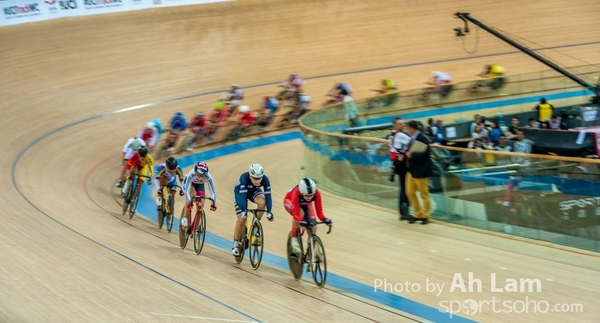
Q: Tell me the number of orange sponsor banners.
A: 0